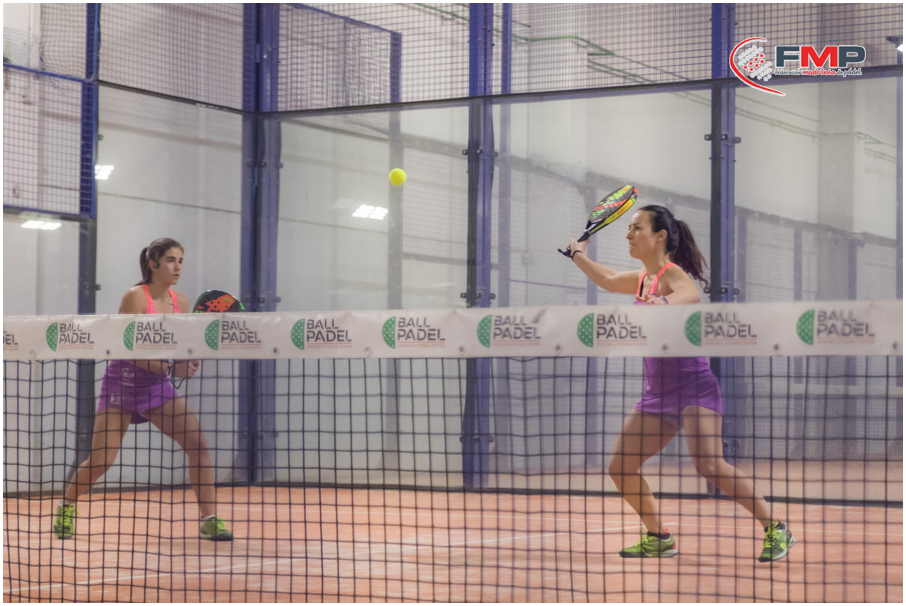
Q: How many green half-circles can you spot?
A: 9